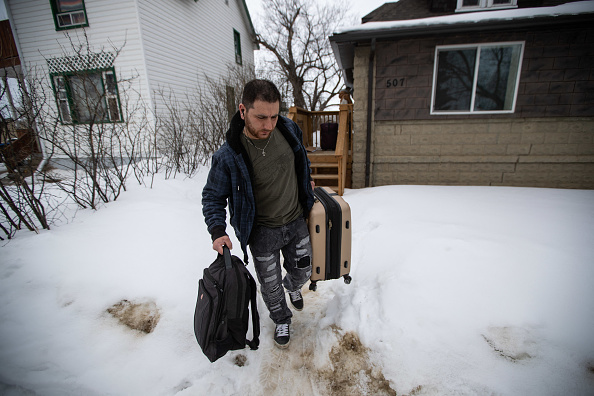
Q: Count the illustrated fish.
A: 0